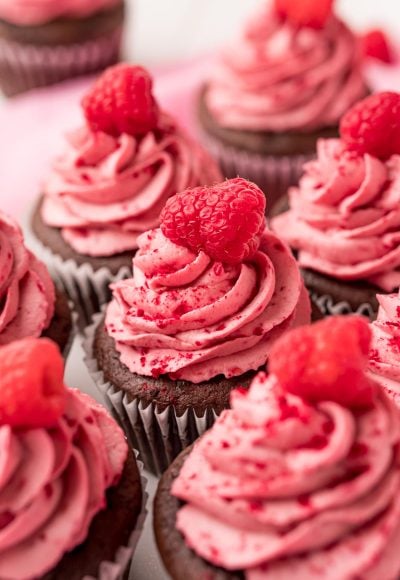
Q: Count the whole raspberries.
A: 7